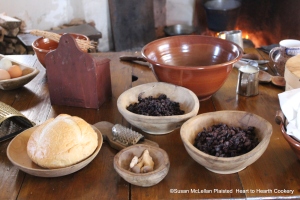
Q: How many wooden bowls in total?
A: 5